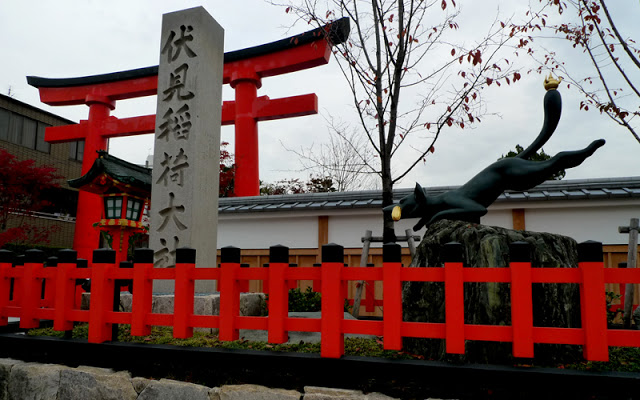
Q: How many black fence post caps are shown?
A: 13